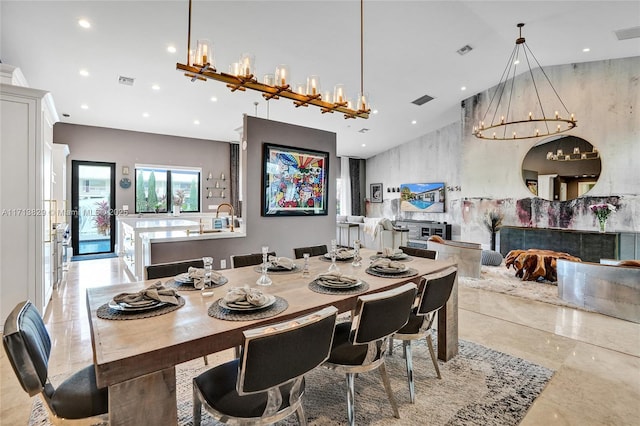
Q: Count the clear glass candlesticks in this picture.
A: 5